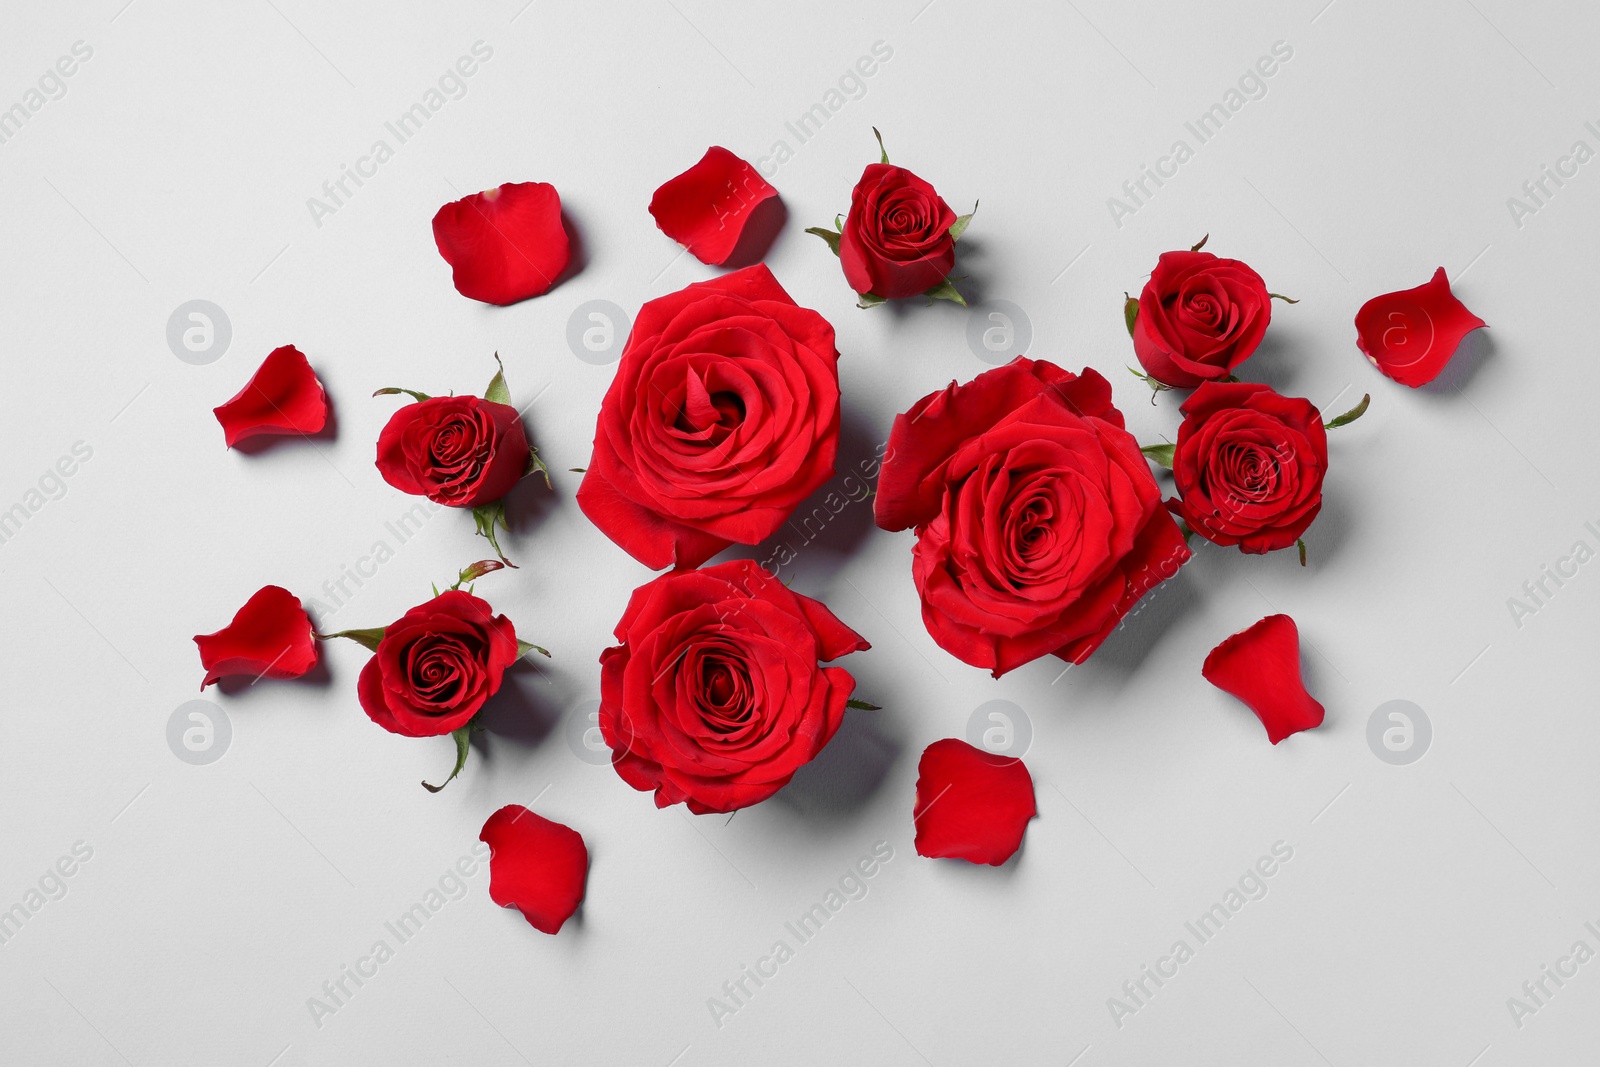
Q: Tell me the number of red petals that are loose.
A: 8